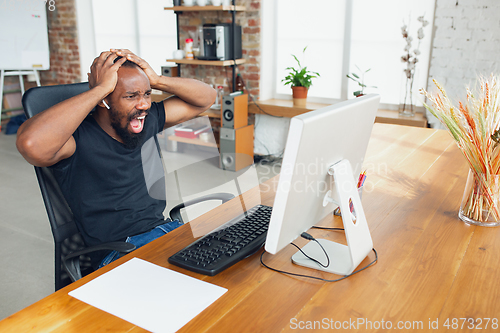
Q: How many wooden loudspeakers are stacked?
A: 2